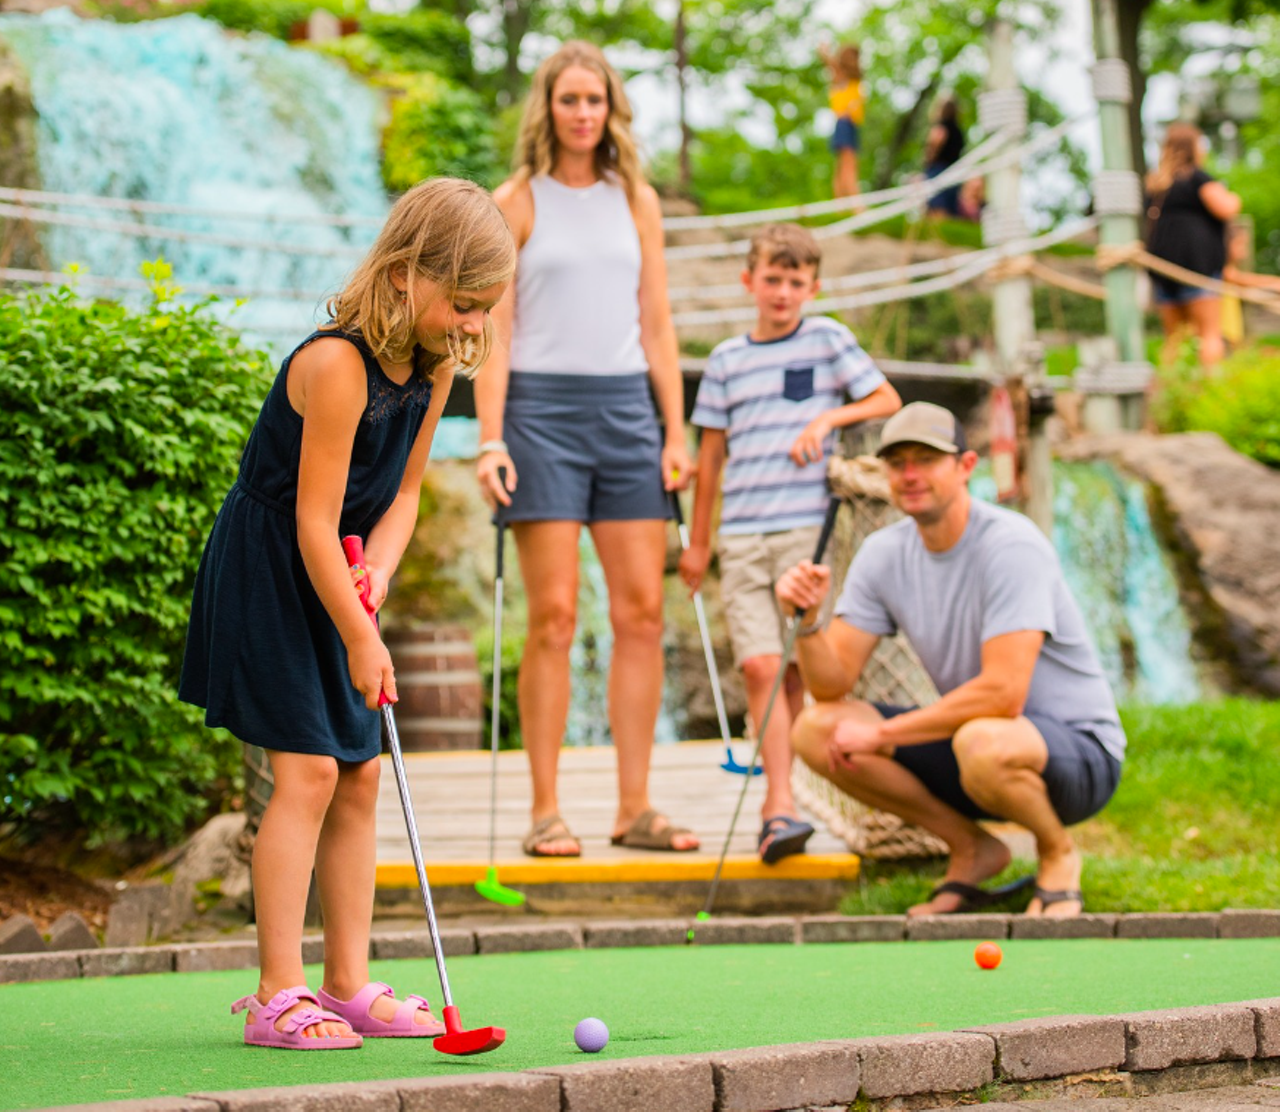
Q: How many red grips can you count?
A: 1